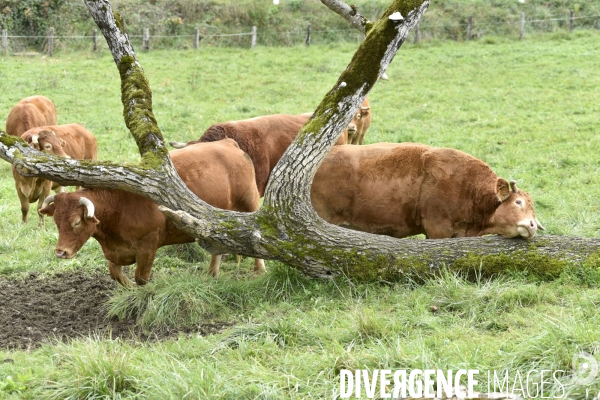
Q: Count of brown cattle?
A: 6